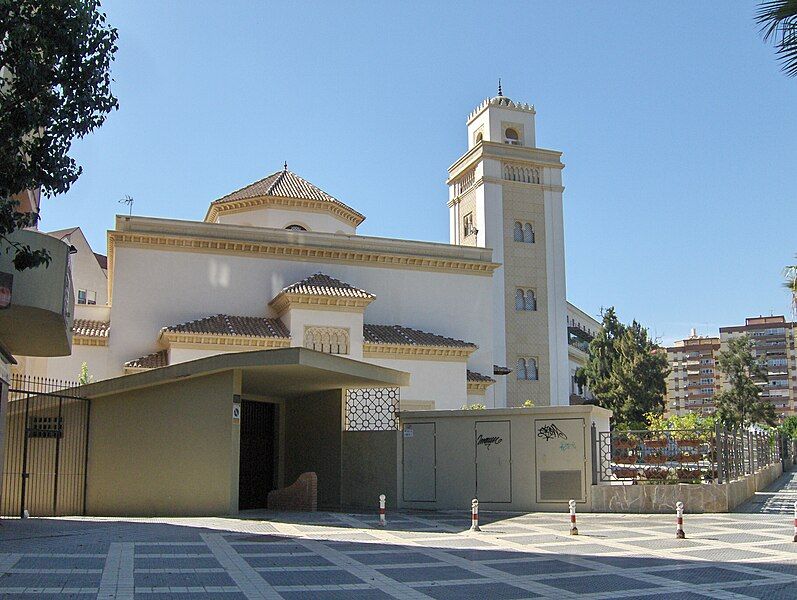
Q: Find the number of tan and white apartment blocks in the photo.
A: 2